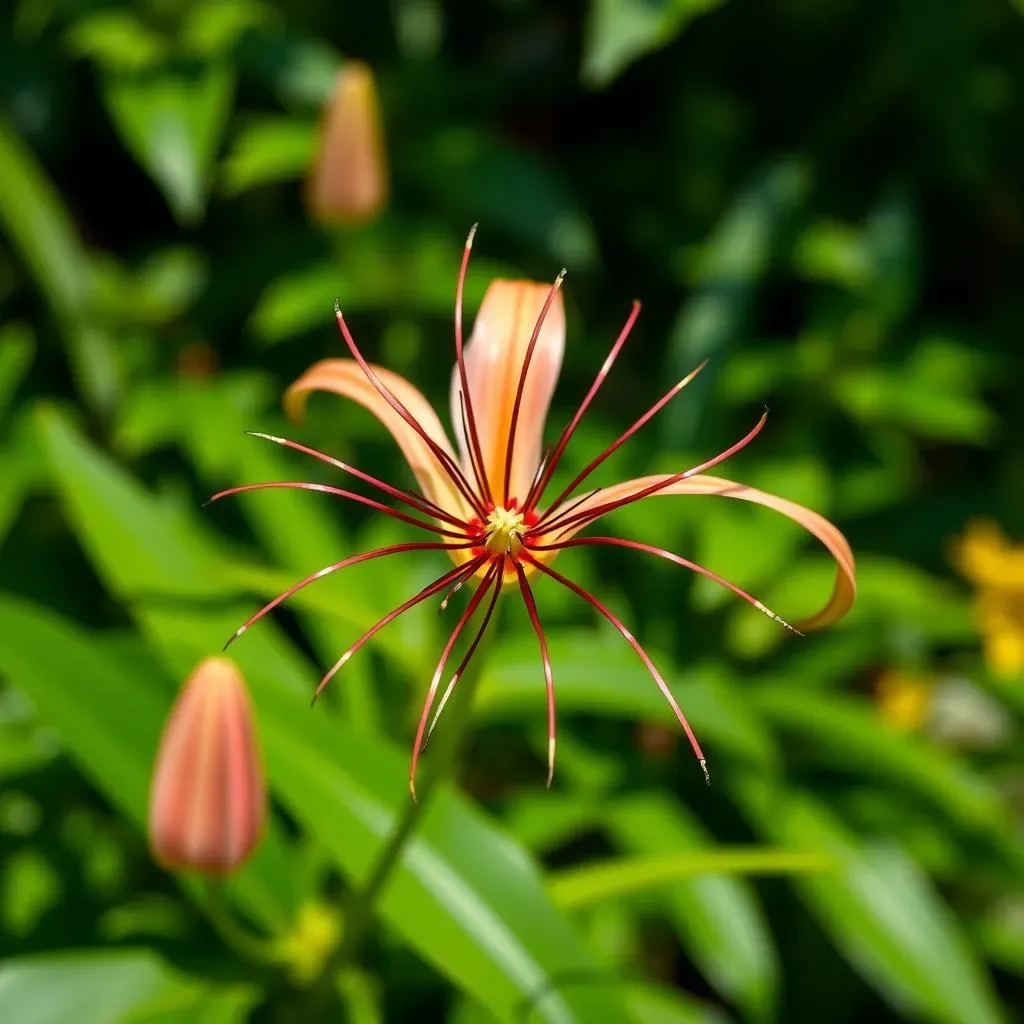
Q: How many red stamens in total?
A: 15